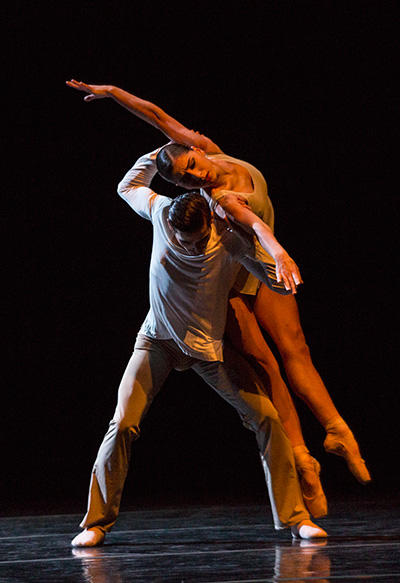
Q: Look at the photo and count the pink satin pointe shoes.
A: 2